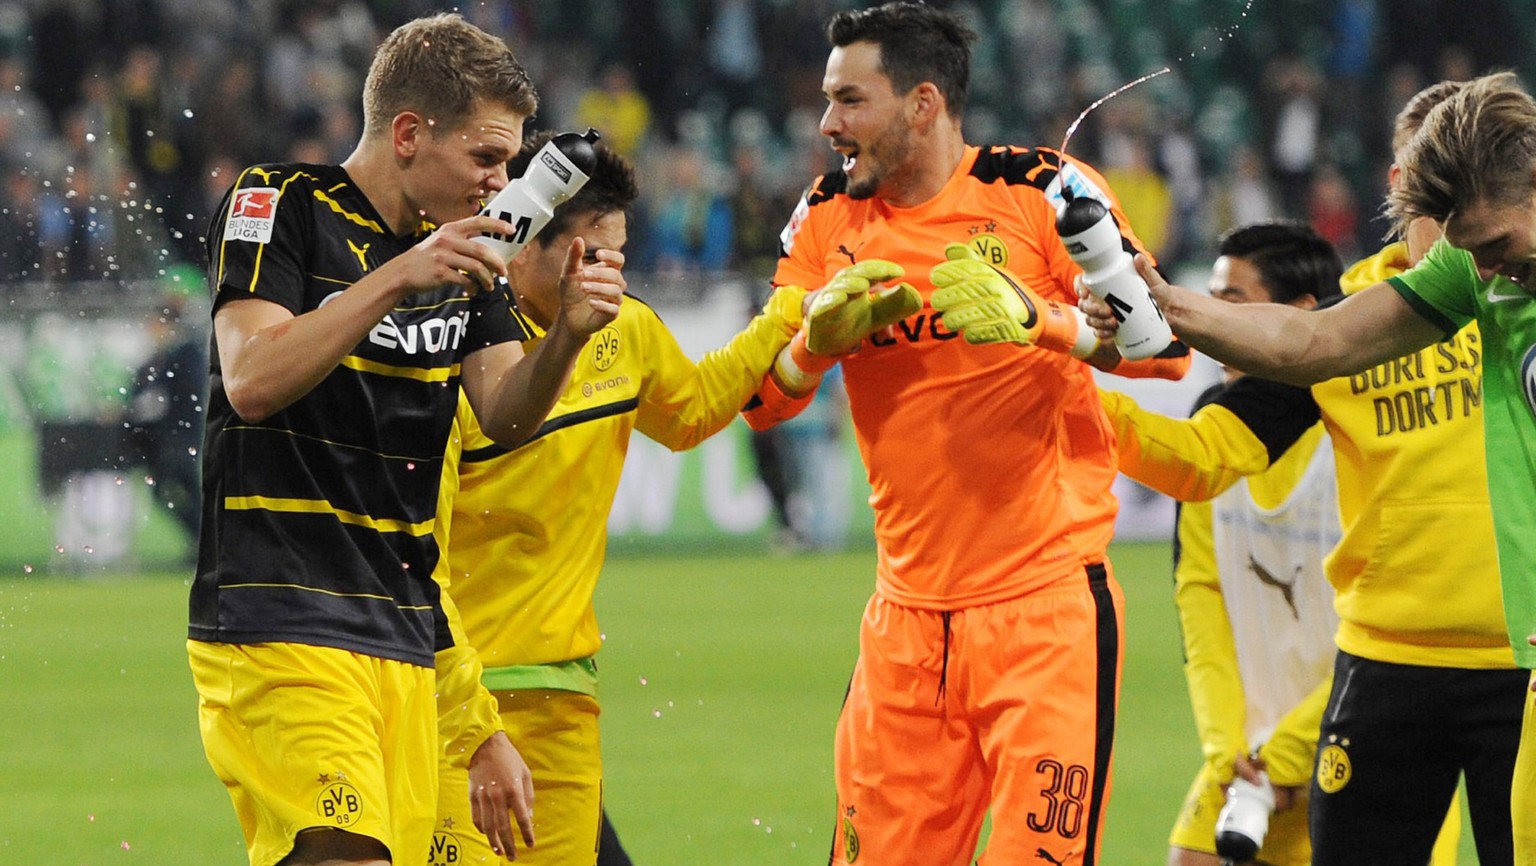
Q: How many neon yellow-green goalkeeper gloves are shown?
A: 2